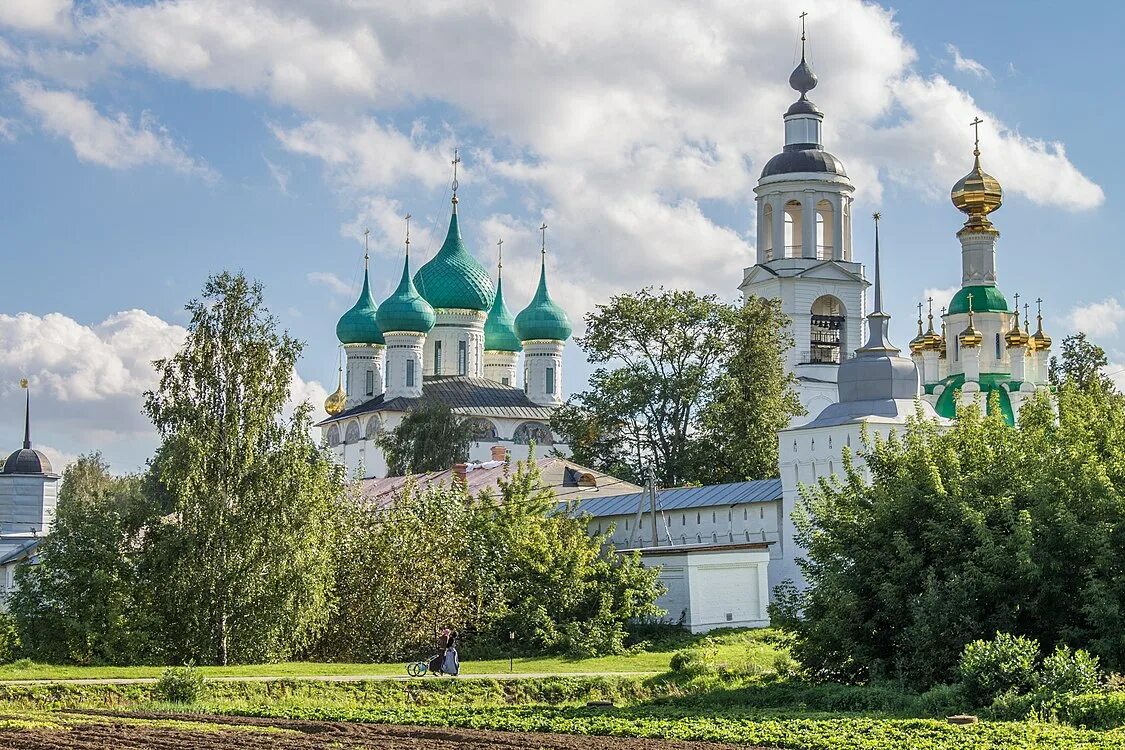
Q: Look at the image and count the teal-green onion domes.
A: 5